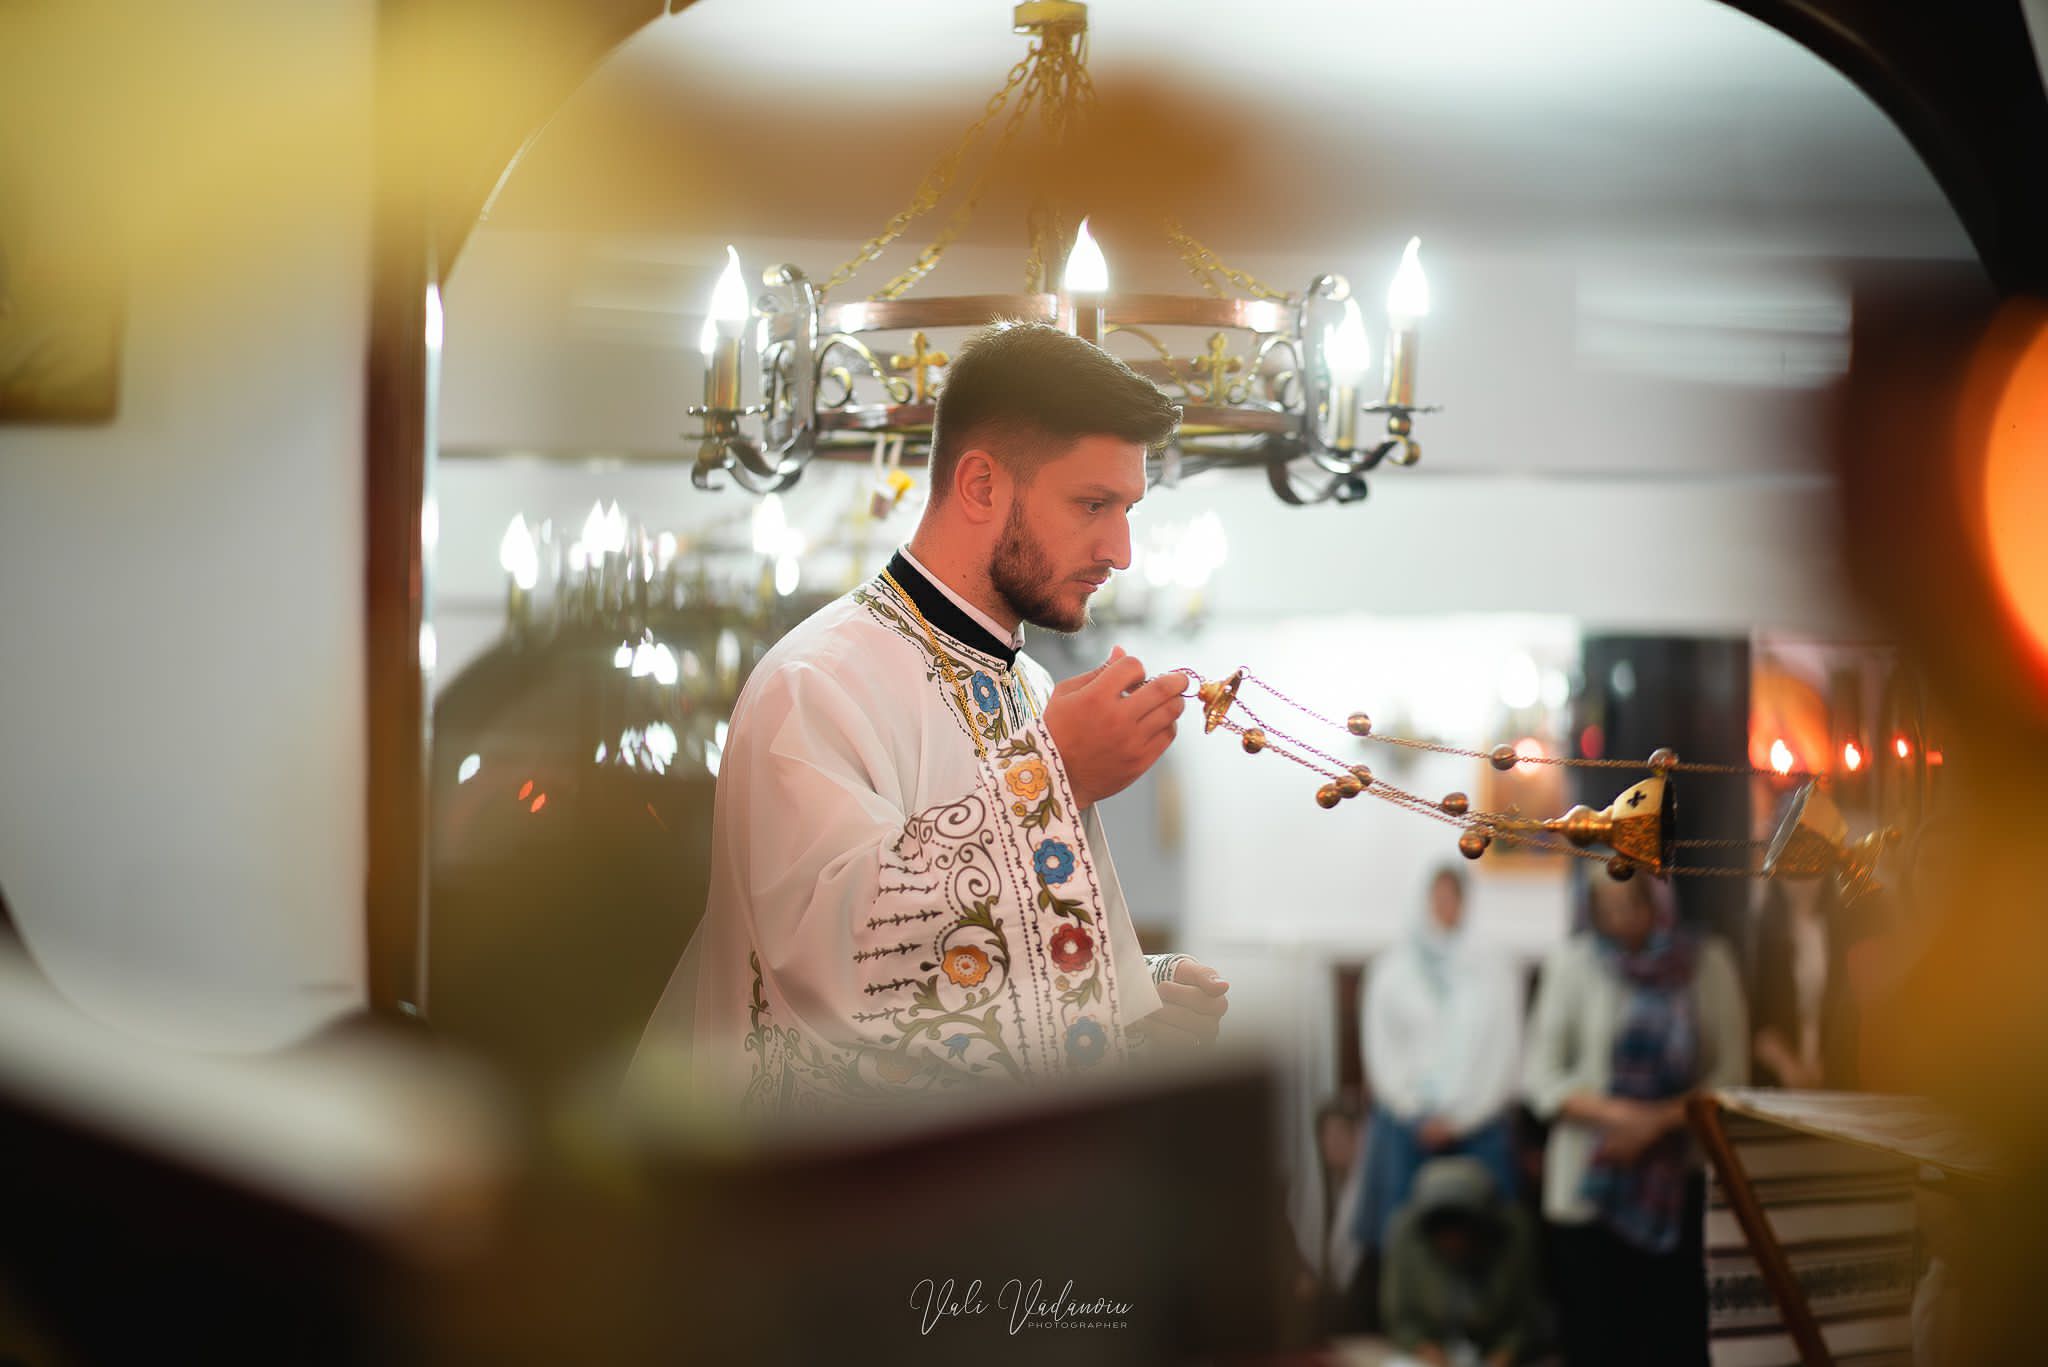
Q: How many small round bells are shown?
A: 11